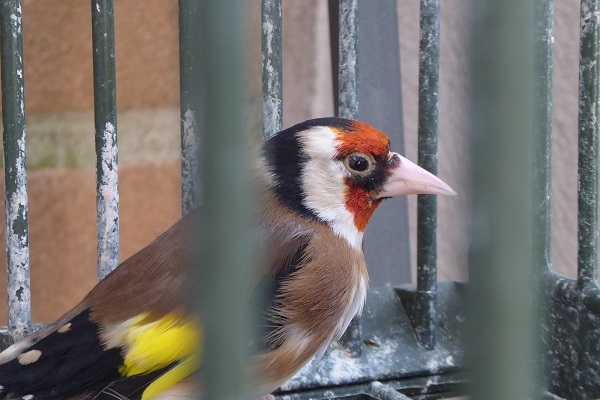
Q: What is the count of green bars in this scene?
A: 10